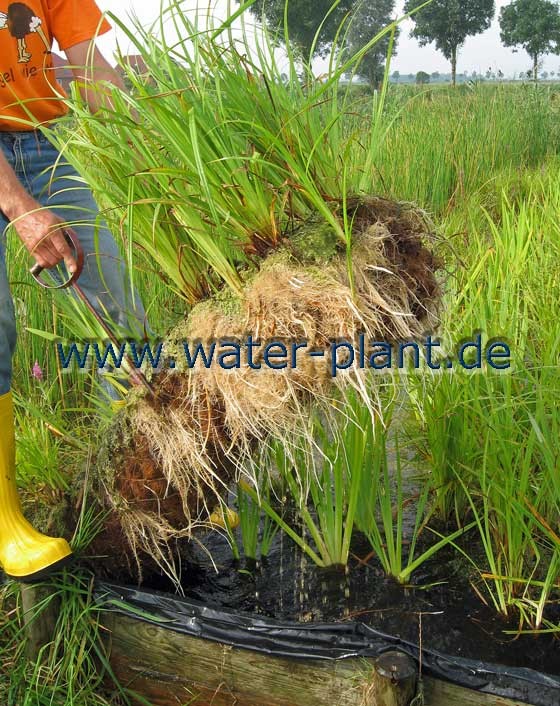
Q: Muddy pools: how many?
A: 1